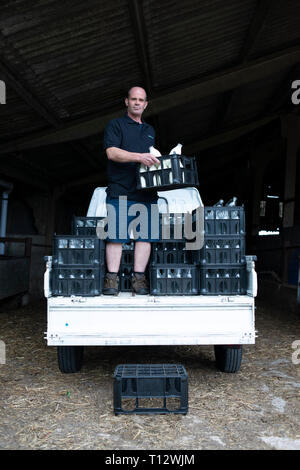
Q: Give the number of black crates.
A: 13